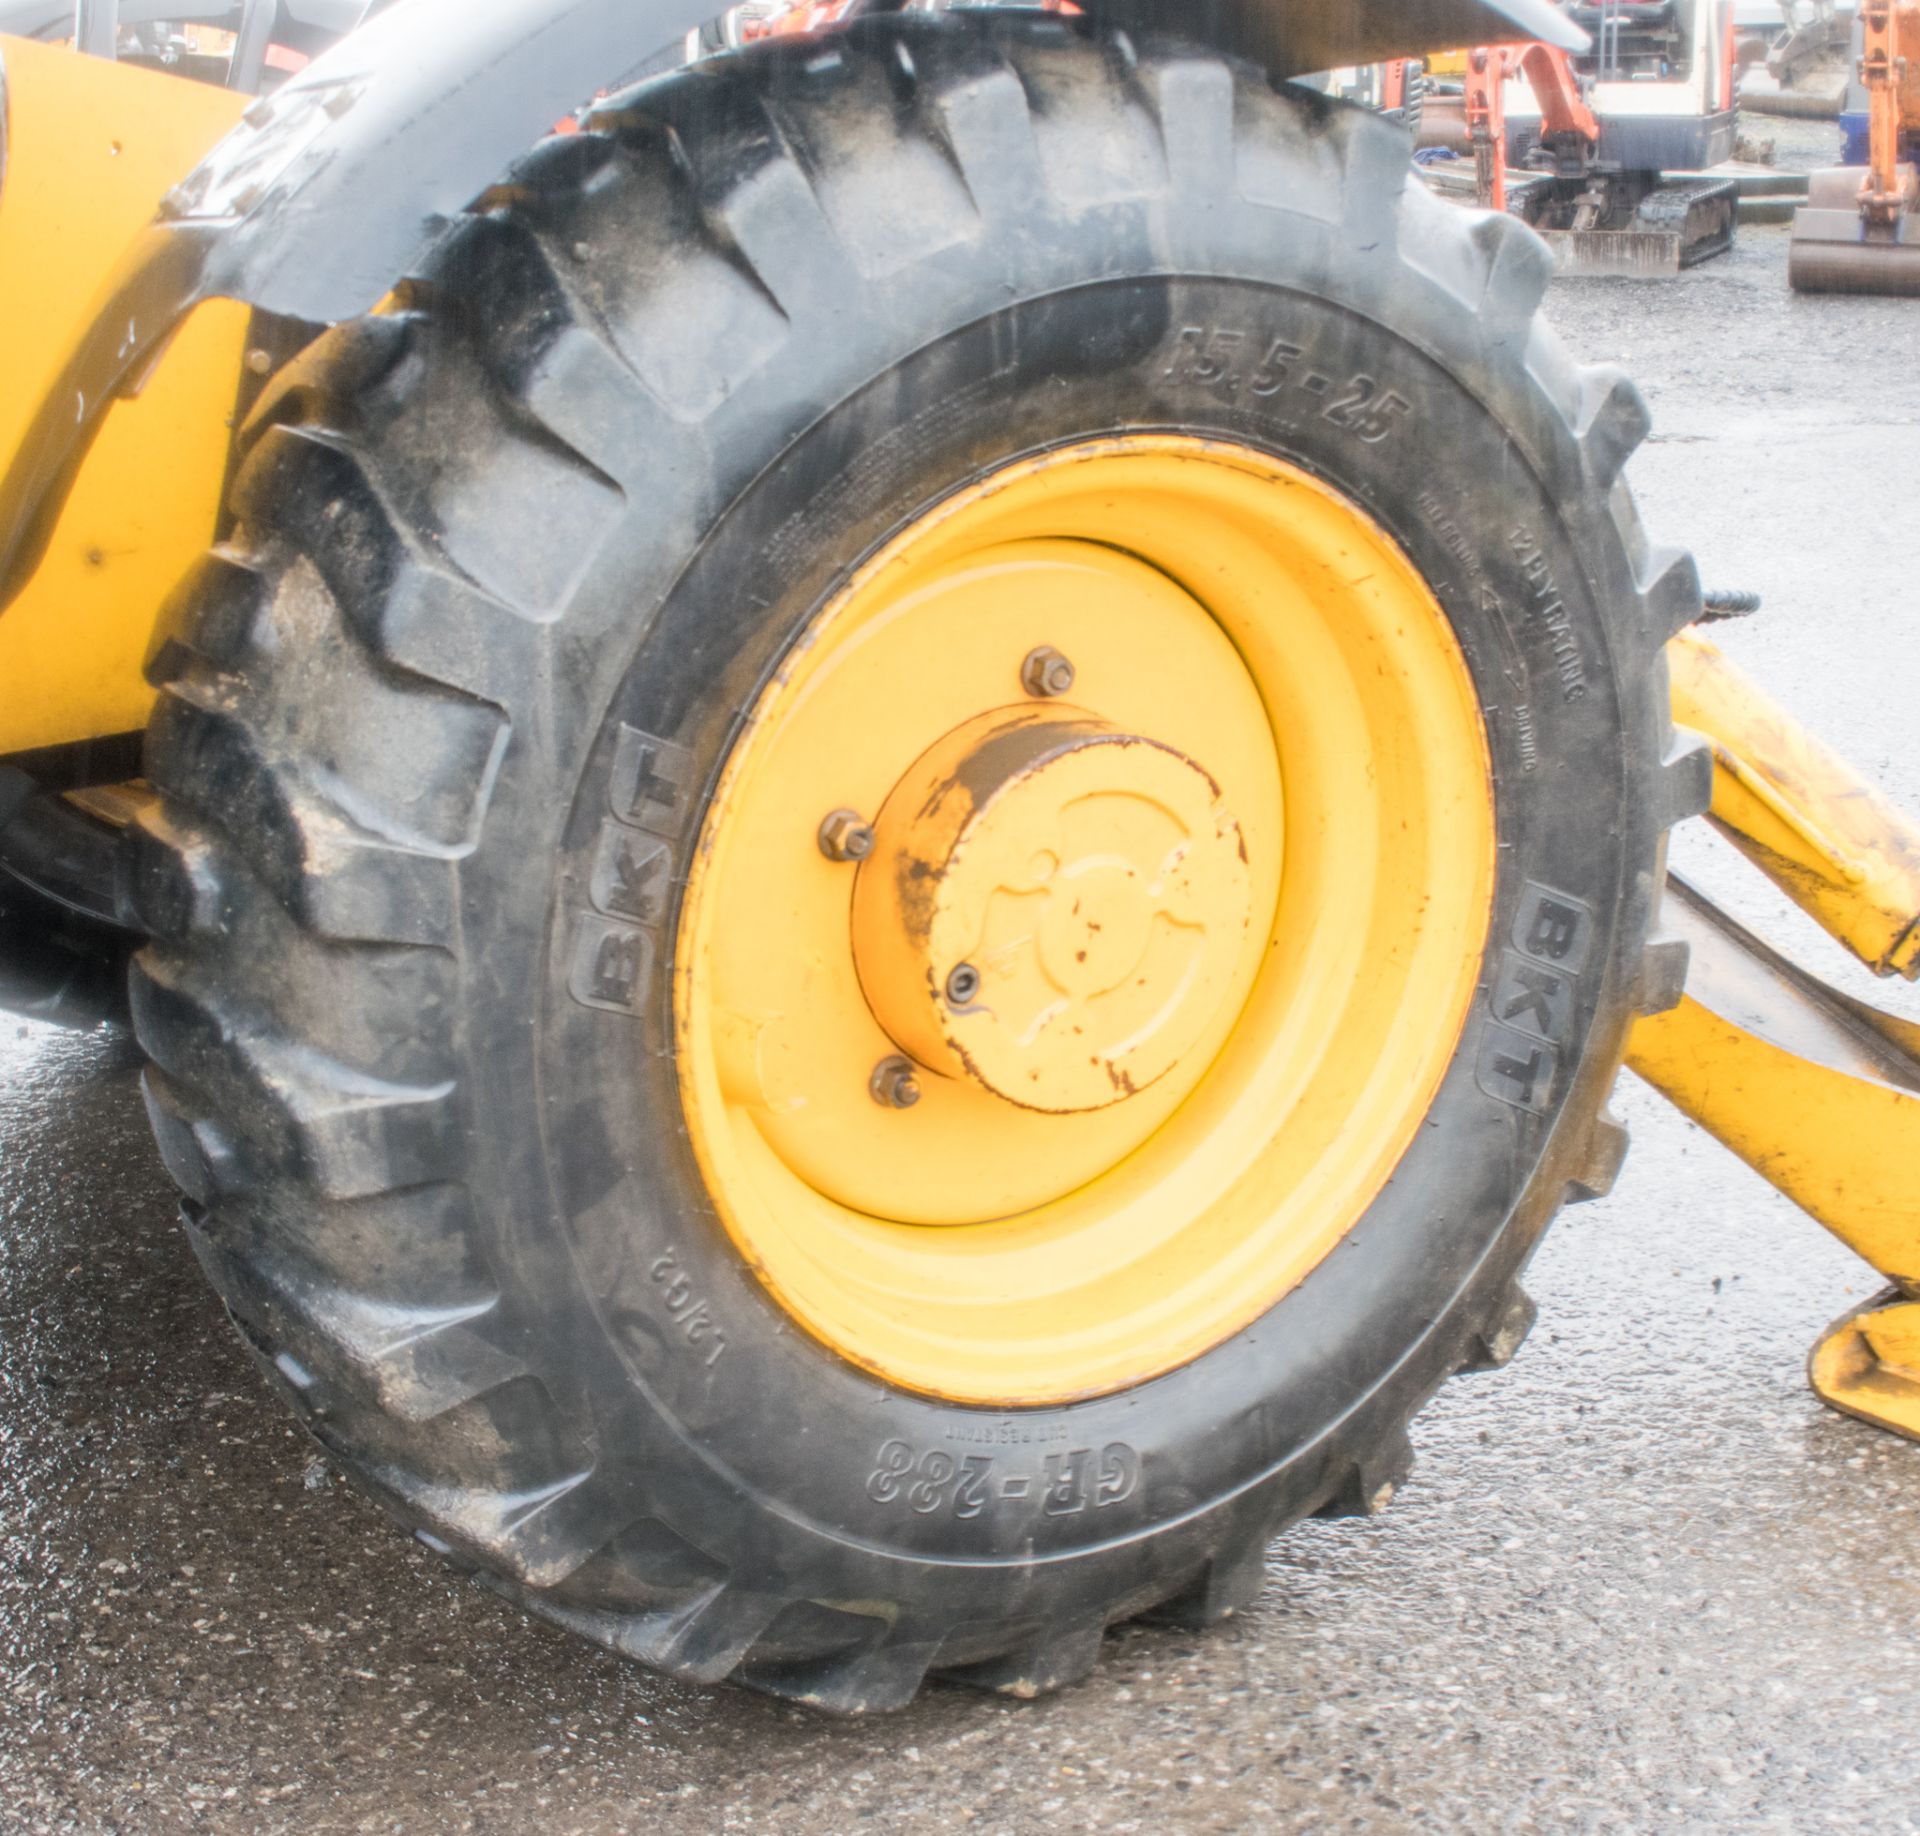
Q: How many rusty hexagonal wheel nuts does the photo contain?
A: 3